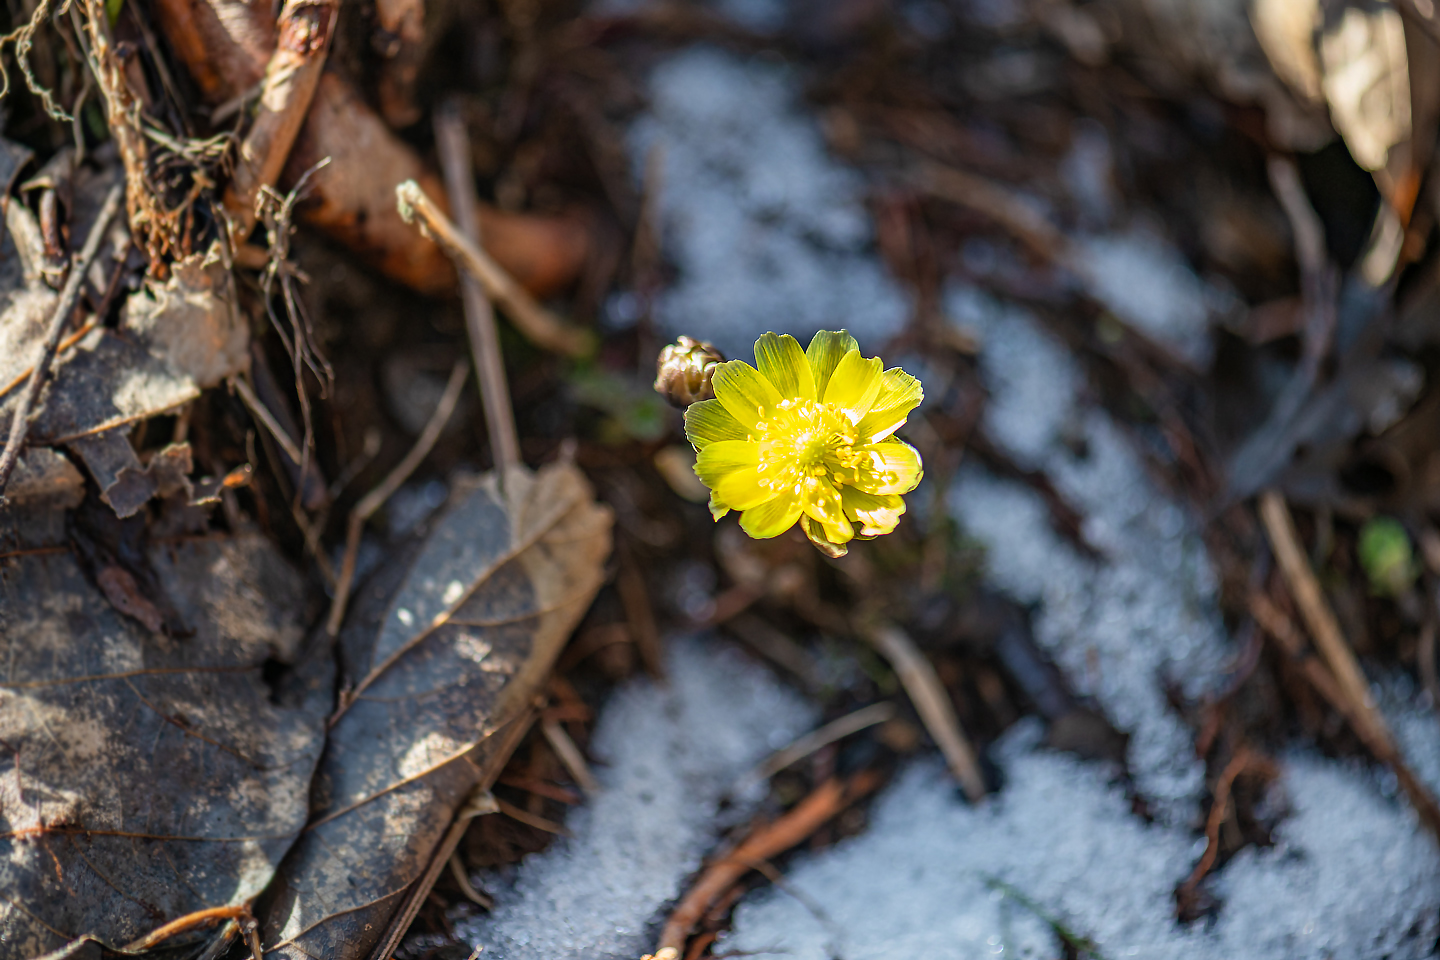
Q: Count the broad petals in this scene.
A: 12